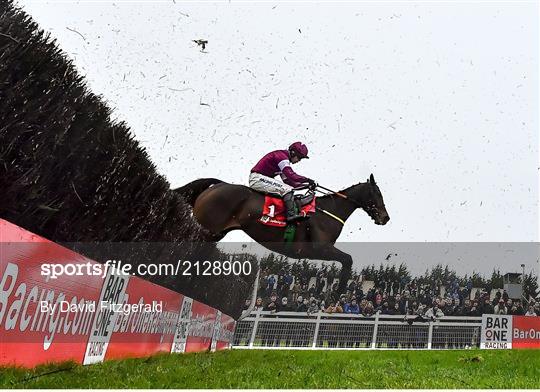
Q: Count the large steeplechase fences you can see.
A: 1